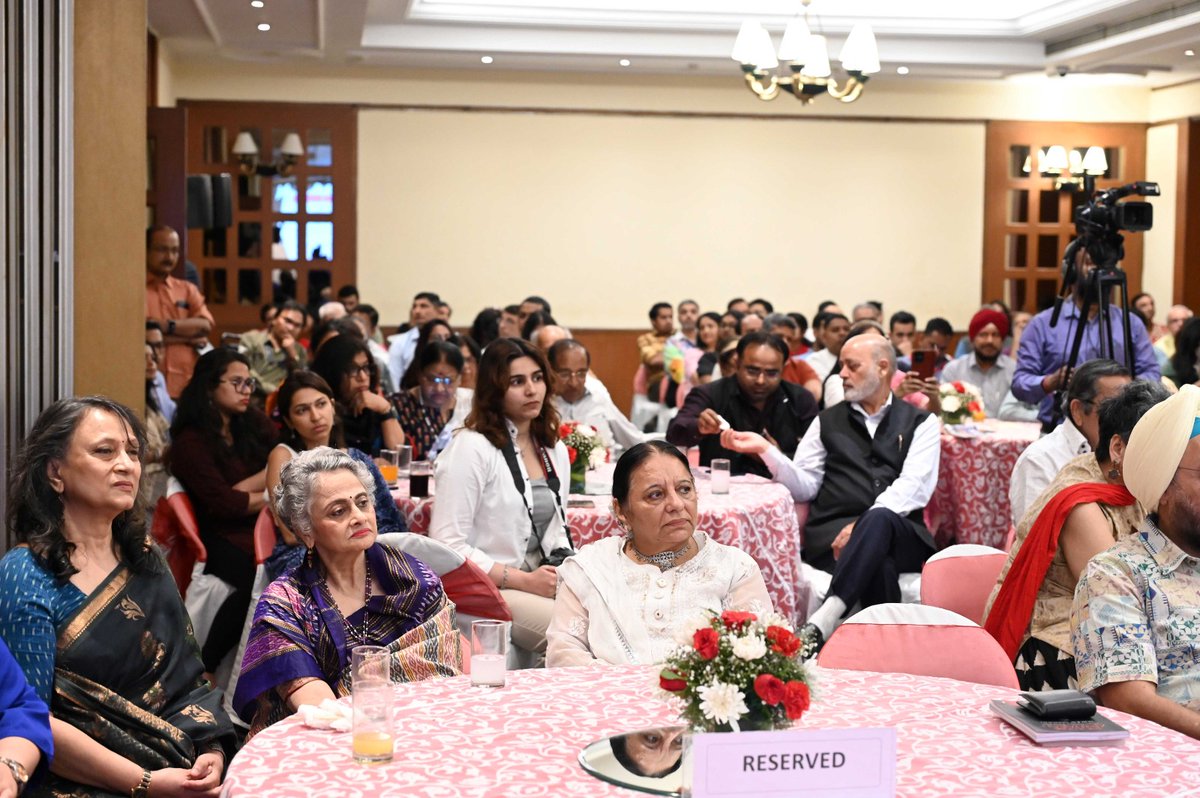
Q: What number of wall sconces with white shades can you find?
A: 2